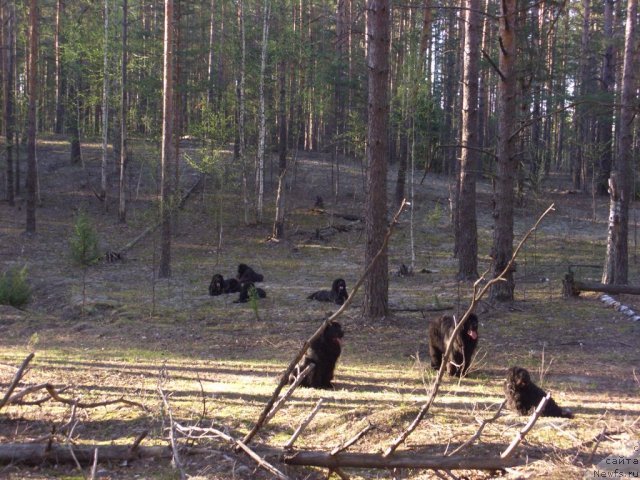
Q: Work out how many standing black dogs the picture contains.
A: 1